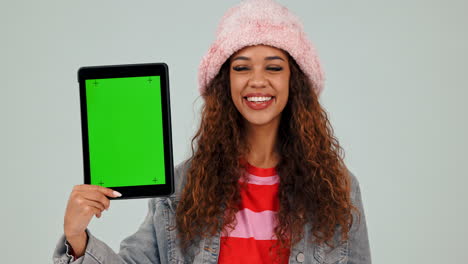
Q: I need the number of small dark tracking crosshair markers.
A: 4